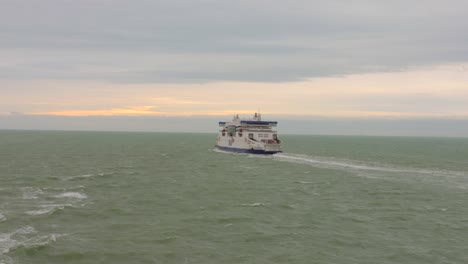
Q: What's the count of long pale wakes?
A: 1